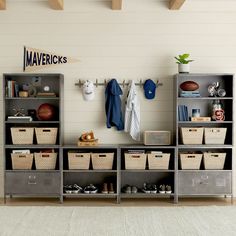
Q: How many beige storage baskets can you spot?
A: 12